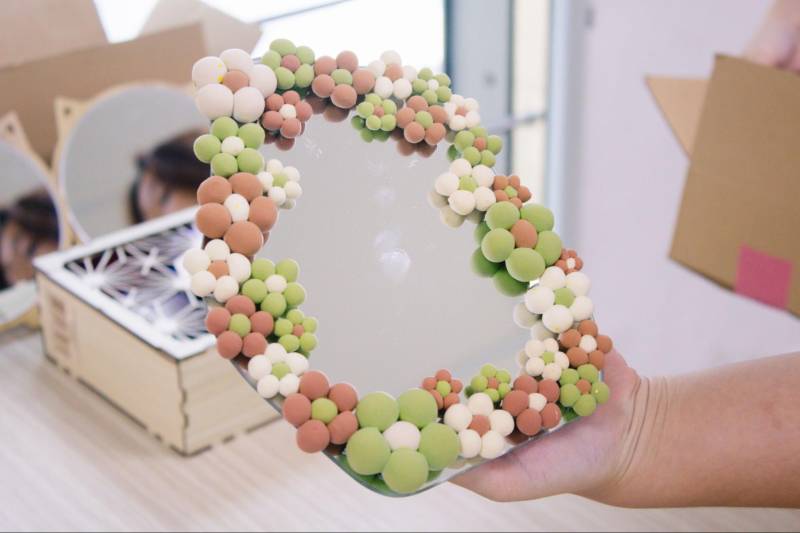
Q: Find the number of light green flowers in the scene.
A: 11